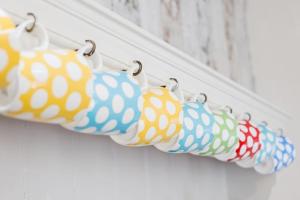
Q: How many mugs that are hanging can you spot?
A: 9